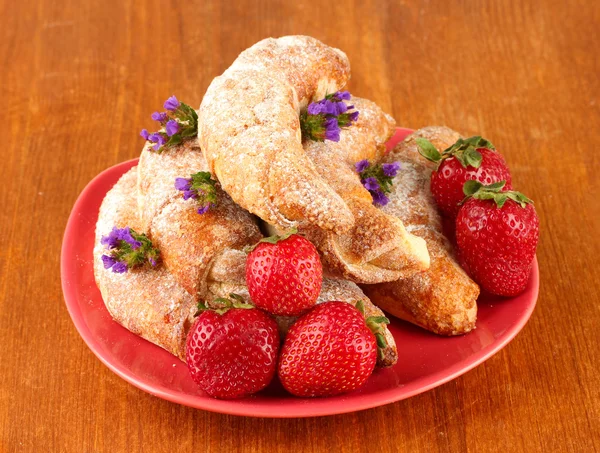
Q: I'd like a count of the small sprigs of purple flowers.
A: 5